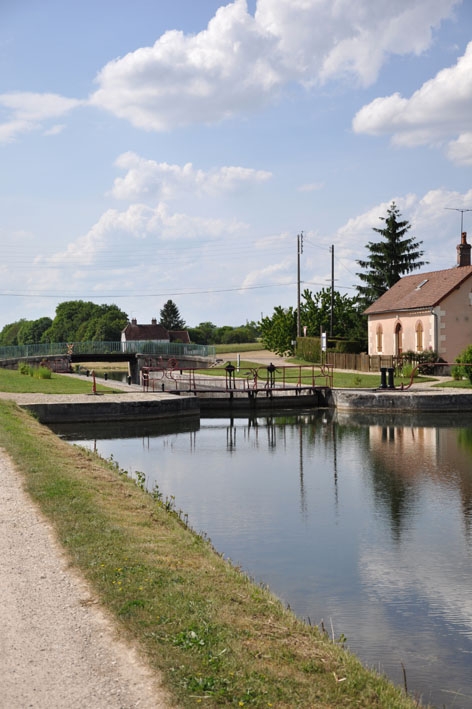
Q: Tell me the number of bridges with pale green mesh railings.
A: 1